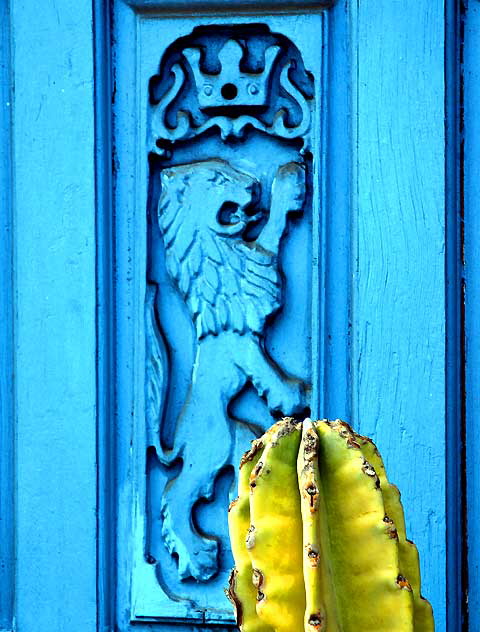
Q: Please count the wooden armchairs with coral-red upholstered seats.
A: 0